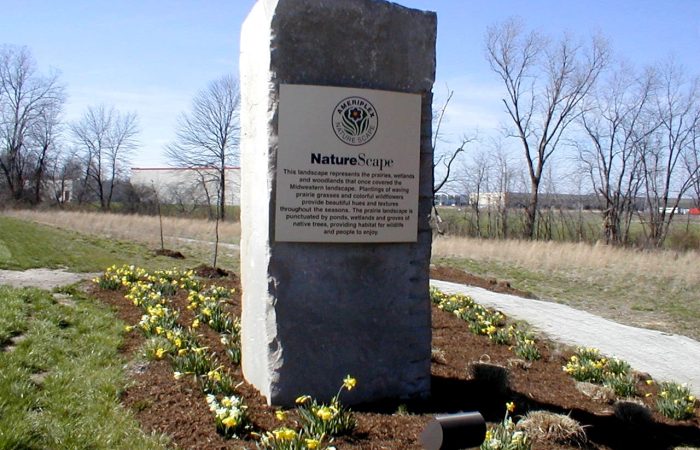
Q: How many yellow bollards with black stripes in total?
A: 0